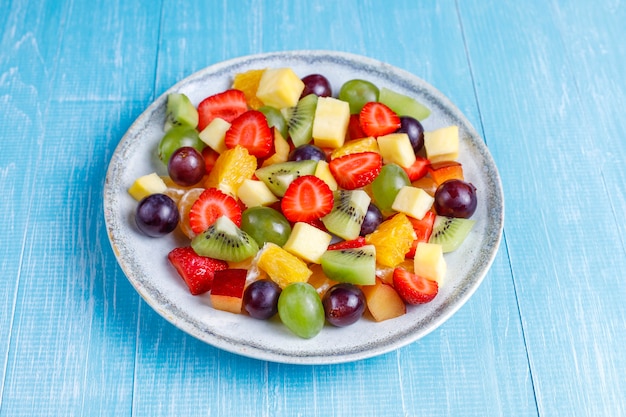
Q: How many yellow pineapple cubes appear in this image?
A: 11